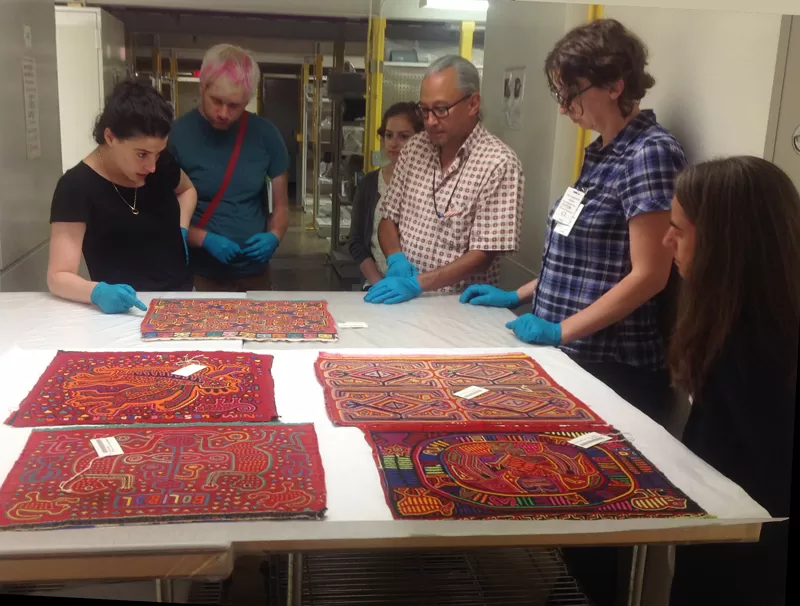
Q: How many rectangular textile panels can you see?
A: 5